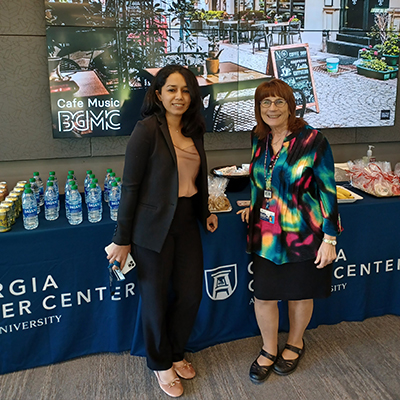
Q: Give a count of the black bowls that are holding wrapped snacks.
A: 1